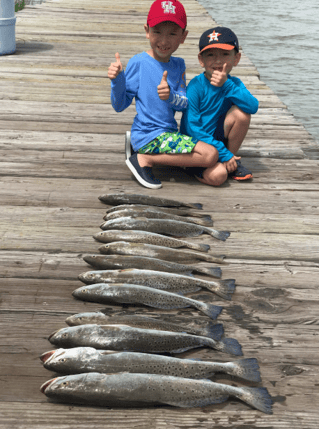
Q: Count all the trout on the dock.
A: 13